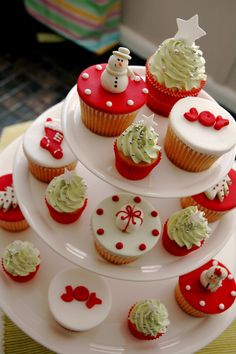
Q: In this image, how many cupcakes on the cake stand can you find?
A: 14